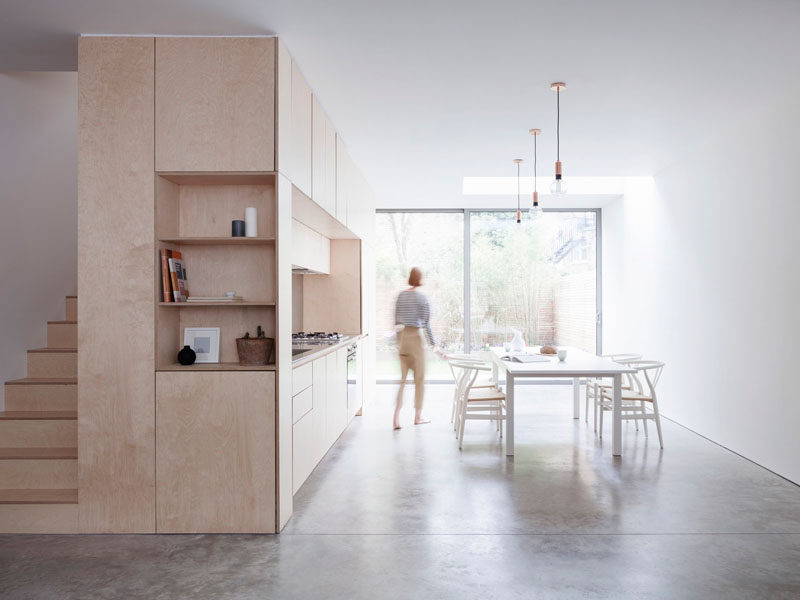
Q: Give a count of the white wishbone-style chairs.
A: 4